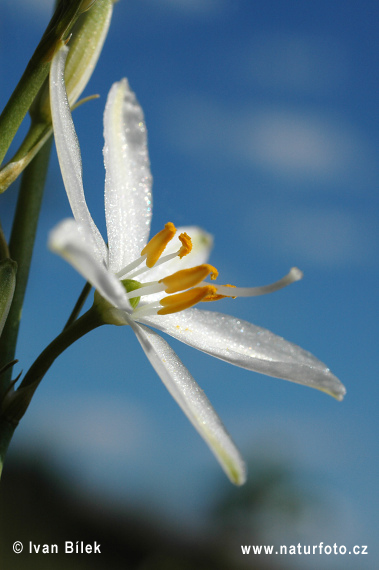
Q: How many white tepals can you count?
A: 6